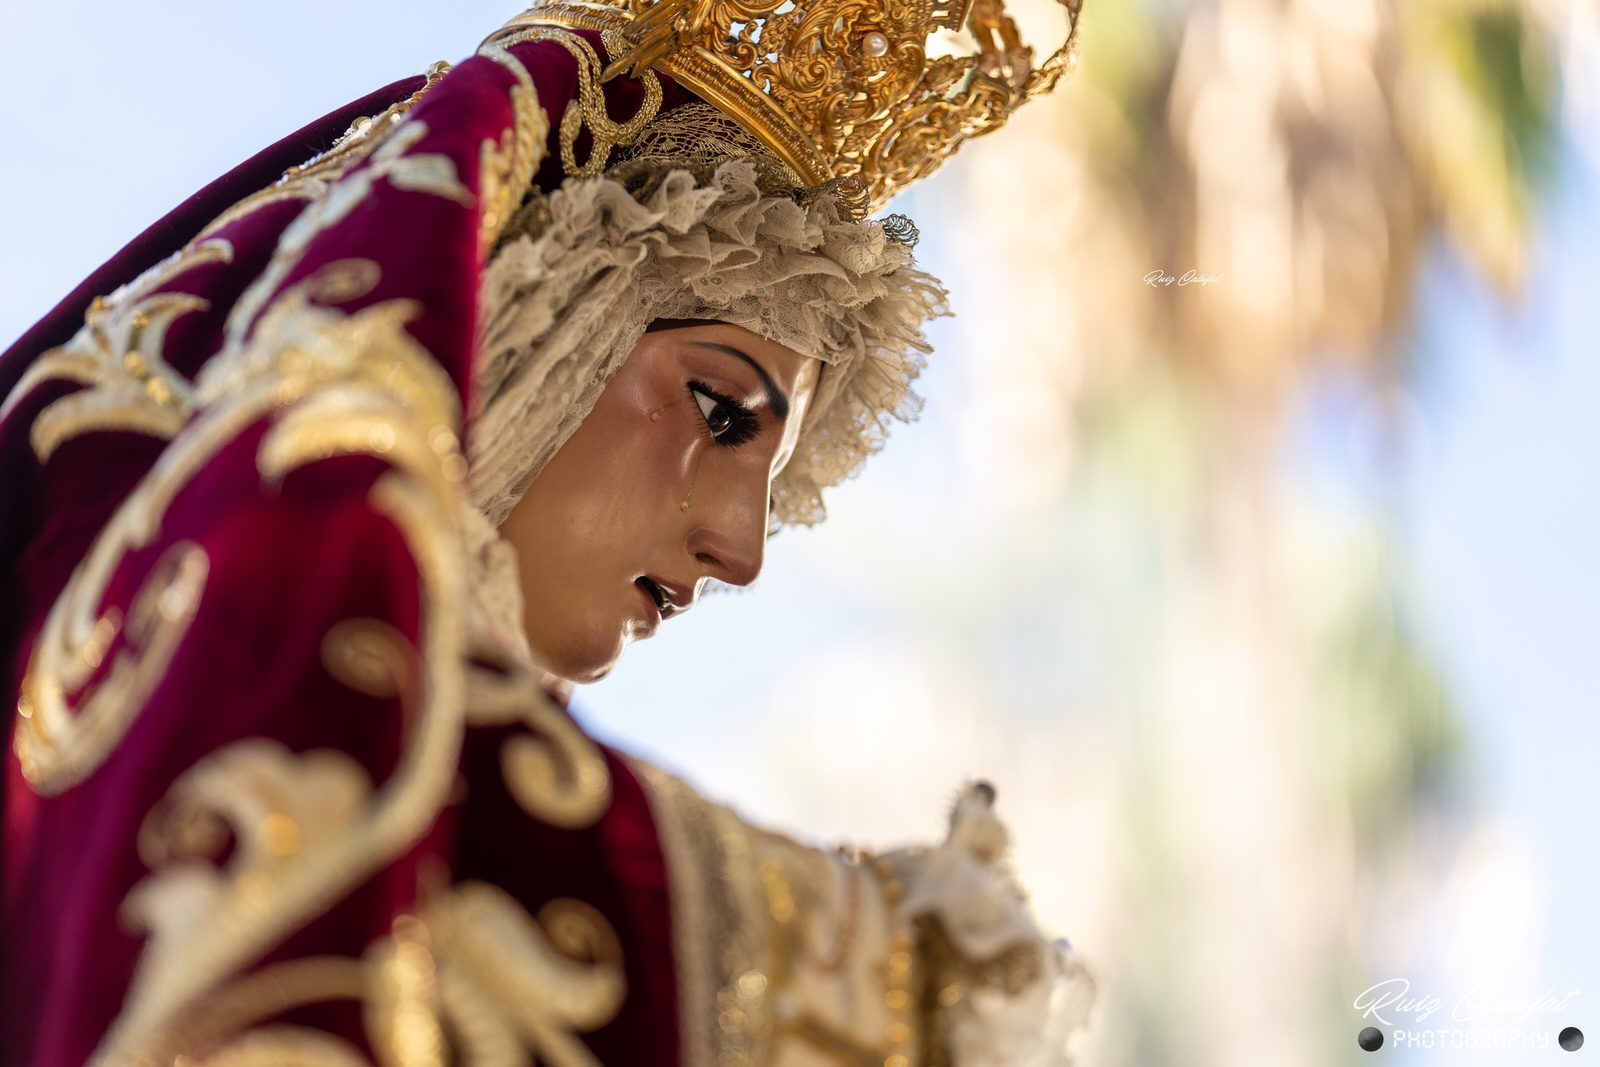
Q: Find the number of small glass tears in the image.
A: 2